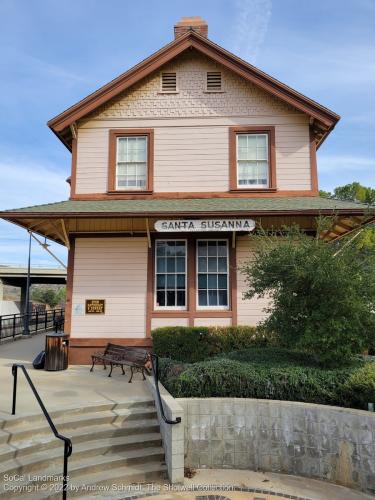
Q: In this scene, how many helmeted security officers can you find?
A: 0